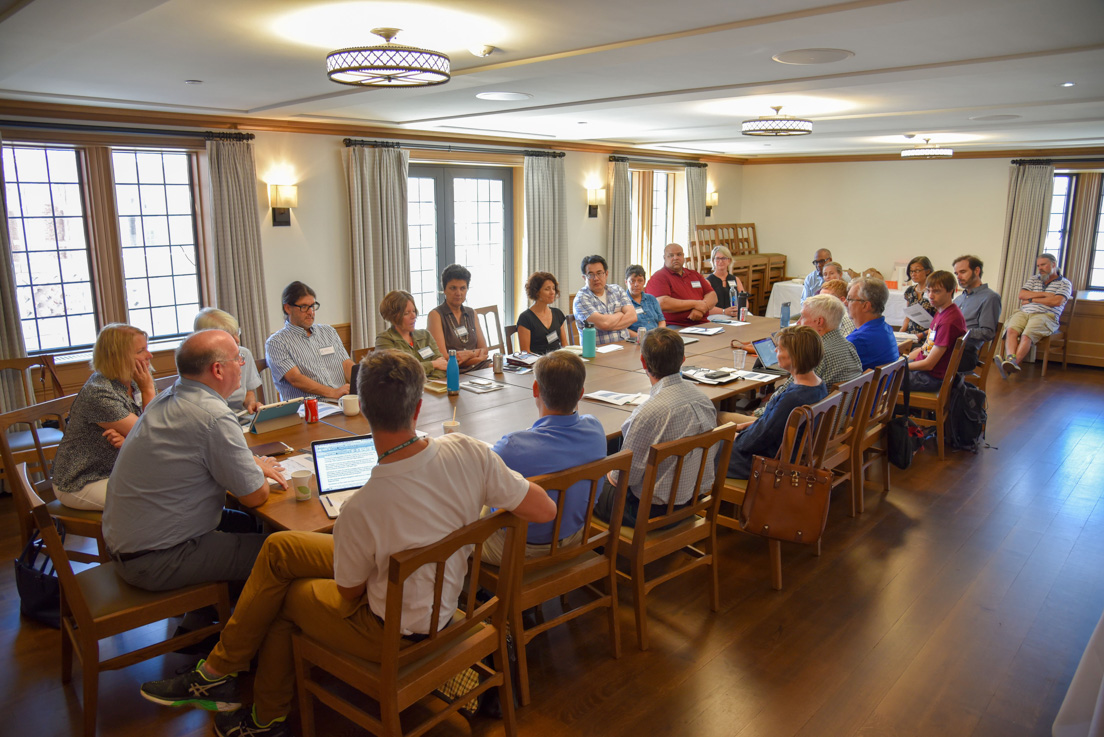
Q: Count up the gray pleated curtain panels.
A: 7